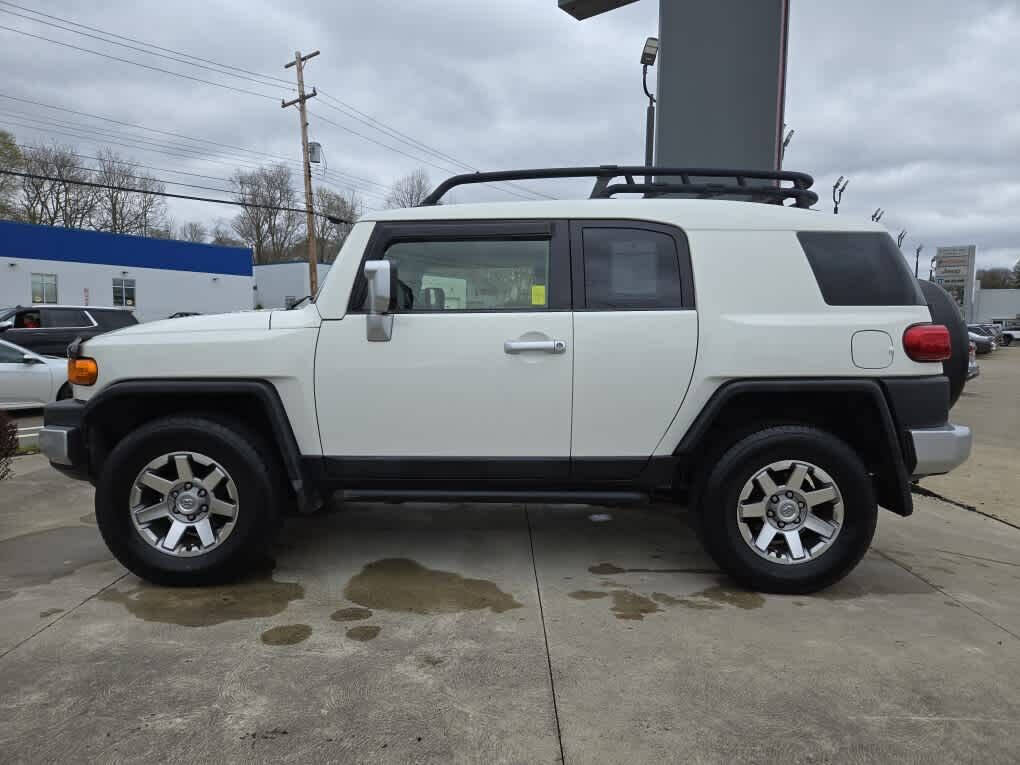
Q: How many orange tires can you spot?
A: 0